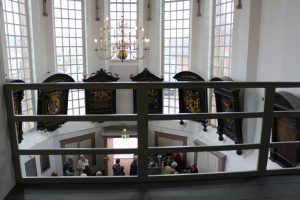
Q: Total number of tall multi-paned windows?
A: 5